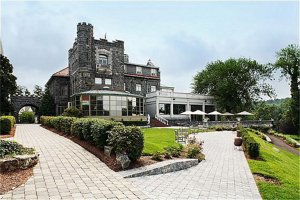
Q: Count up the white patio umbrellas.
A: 5